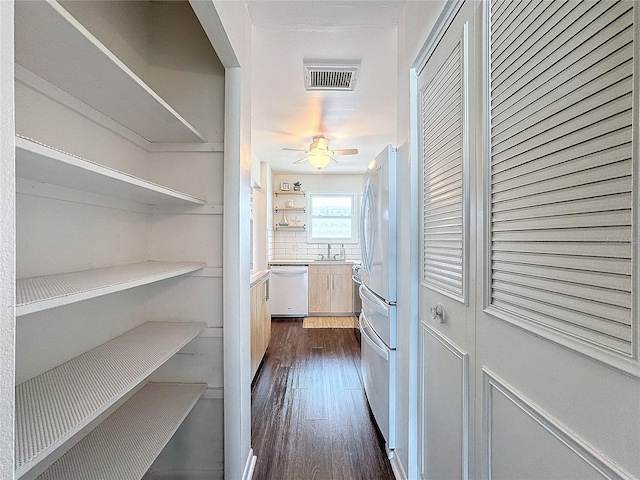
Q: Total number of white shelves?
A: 5